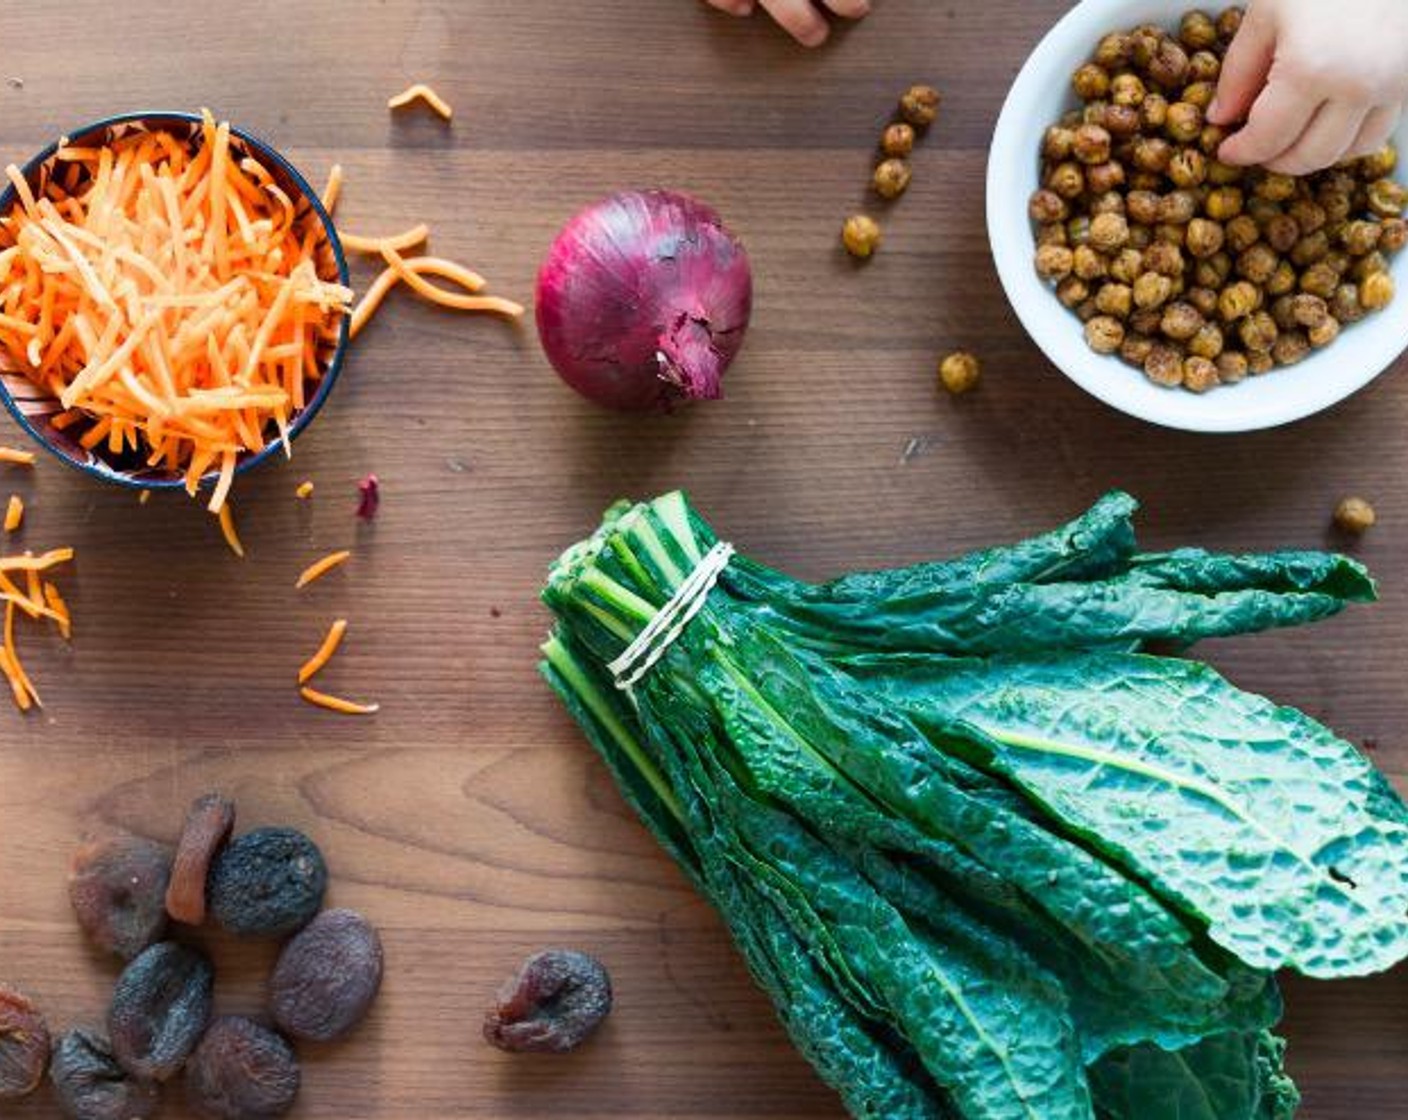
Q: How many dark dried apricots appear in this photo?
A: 9